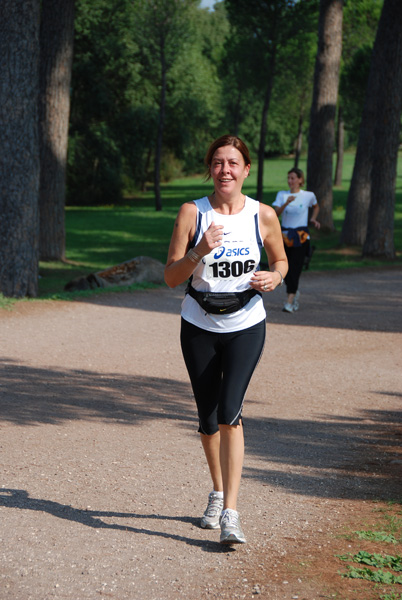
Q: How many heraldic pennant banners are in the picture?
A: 0